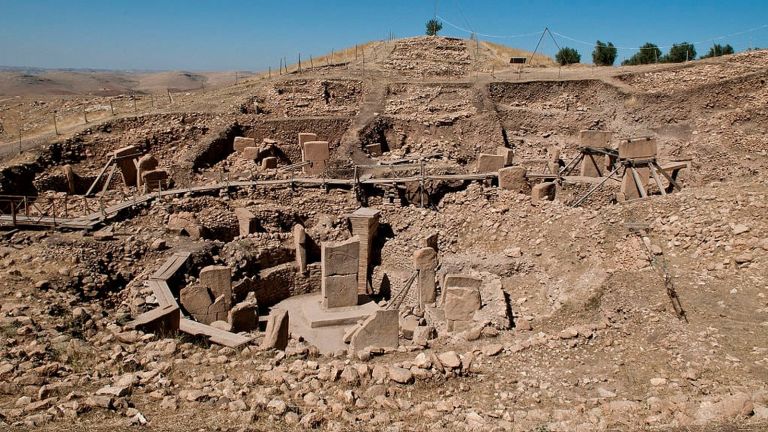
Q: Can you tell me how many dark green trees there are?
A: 6